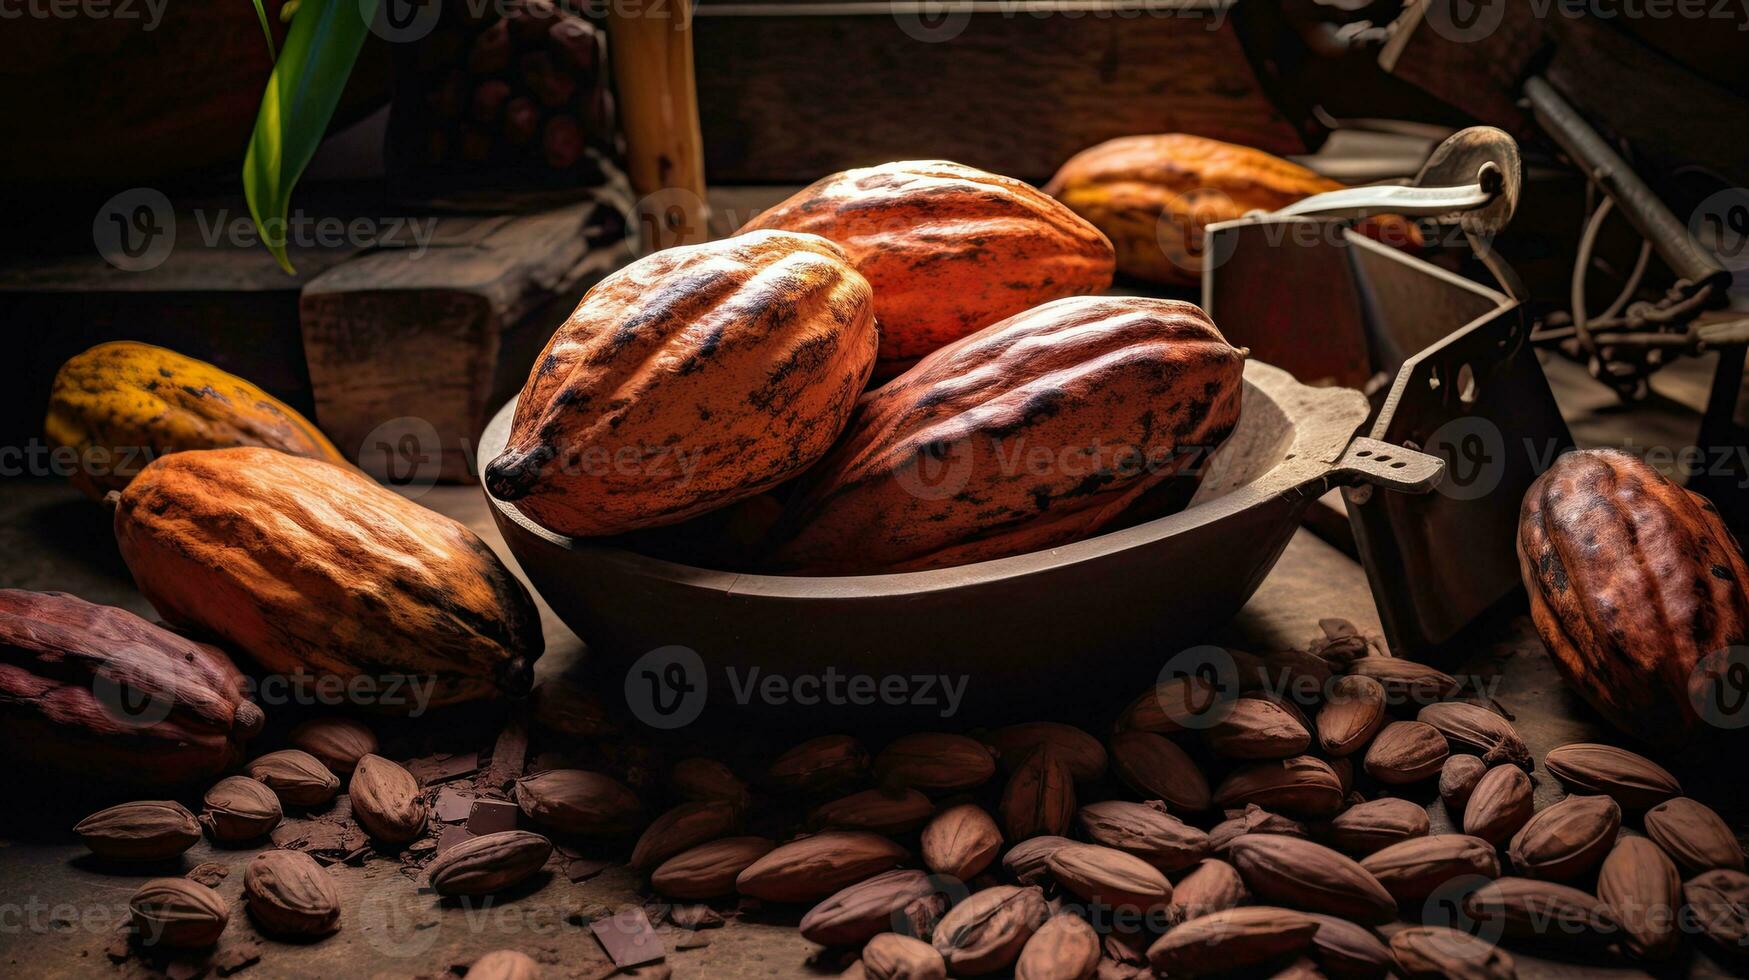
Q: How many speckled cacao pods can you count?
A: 8